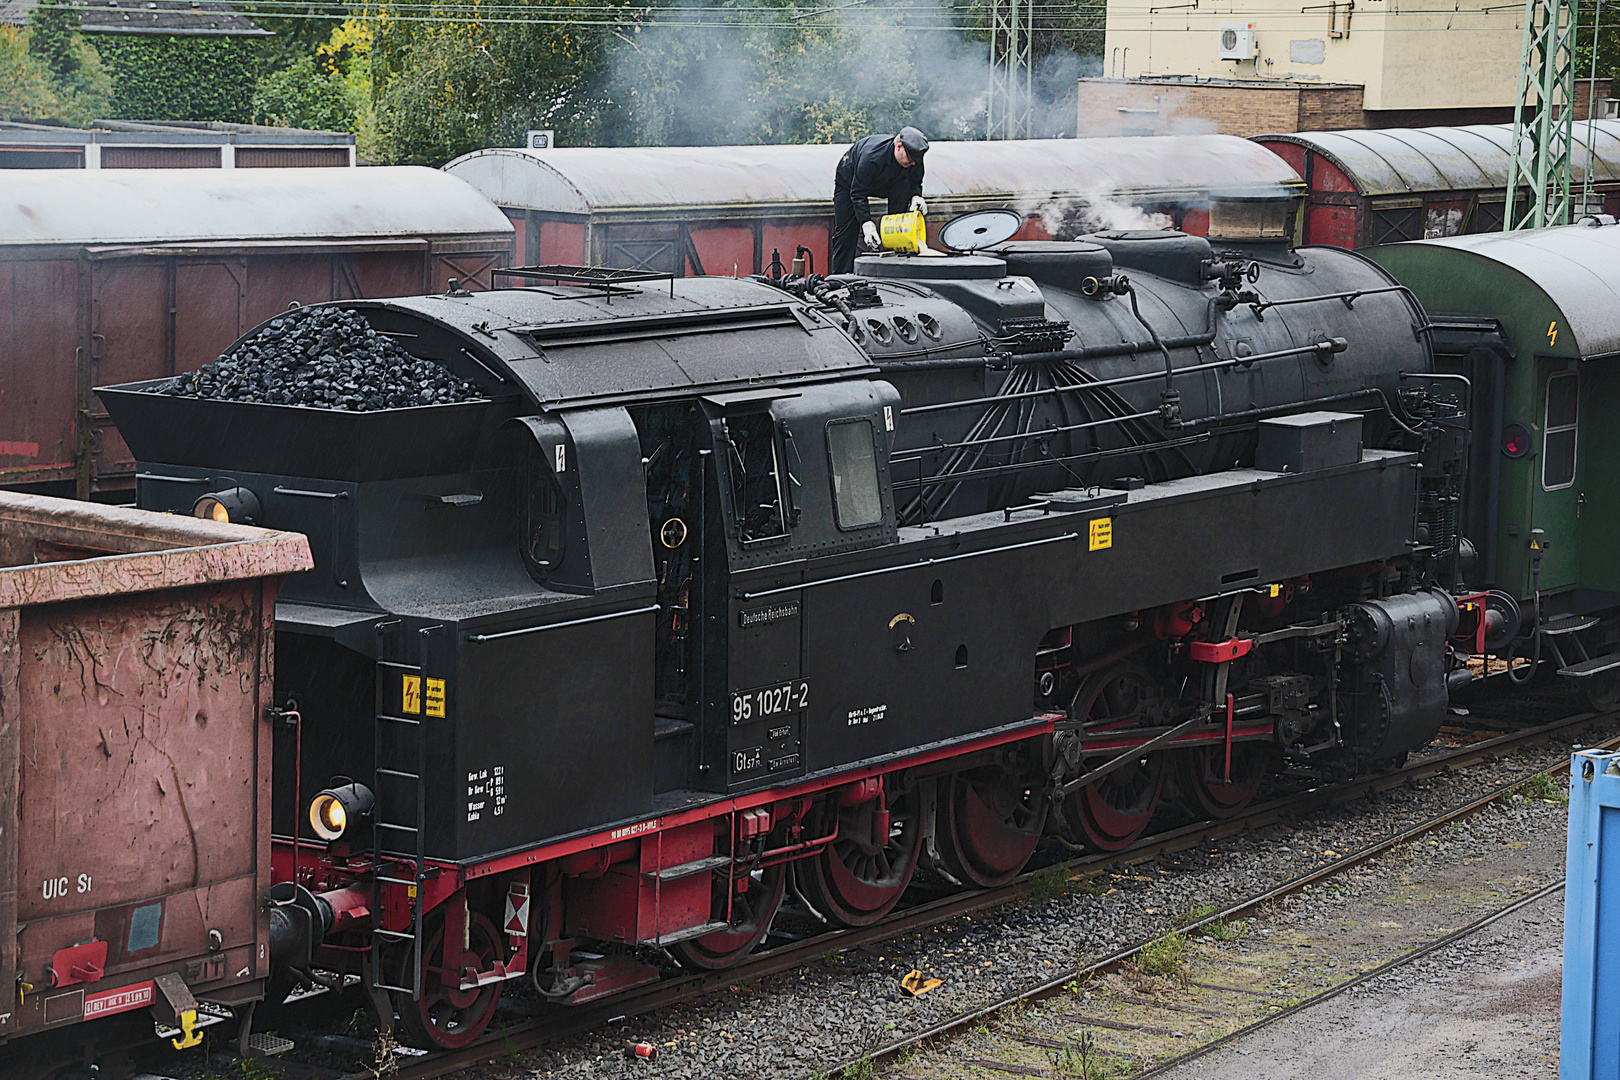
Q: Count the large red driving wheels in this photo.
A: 5